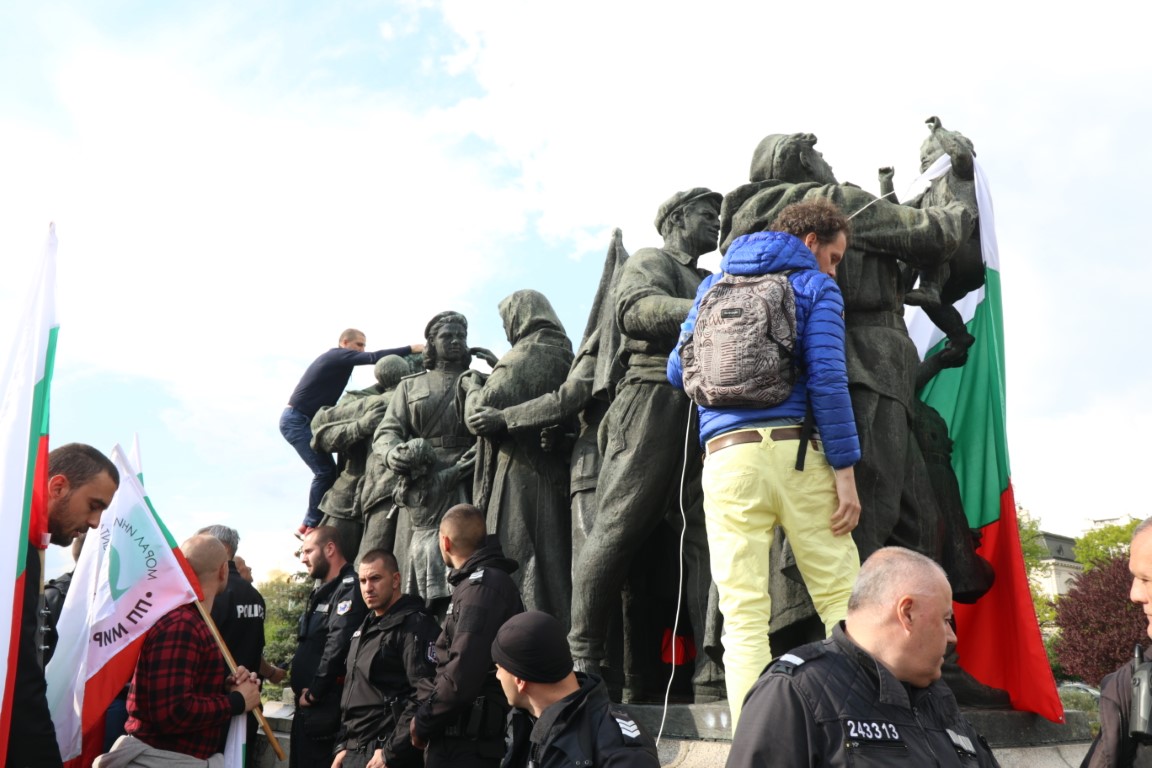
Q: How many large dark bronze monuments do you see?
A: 1